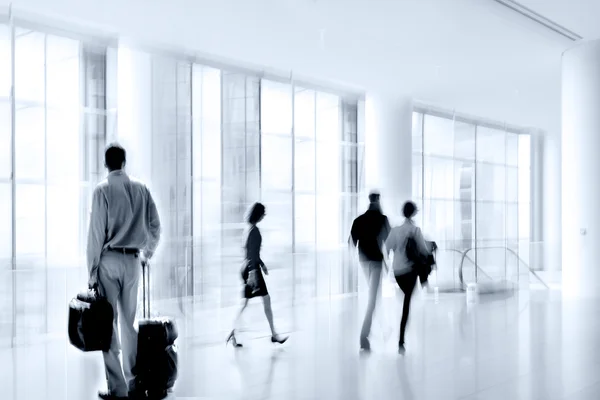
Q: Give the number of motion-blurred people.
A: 3